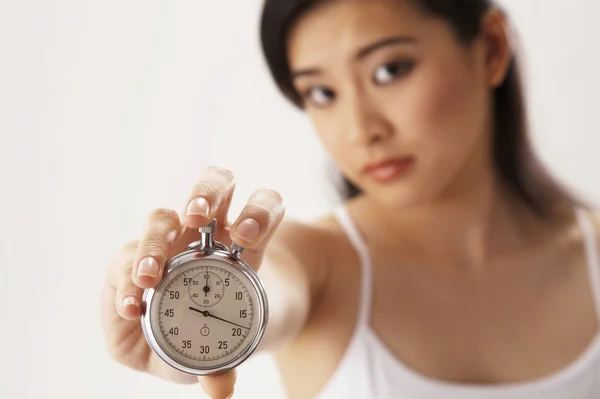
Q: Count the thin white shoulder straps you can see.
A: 2